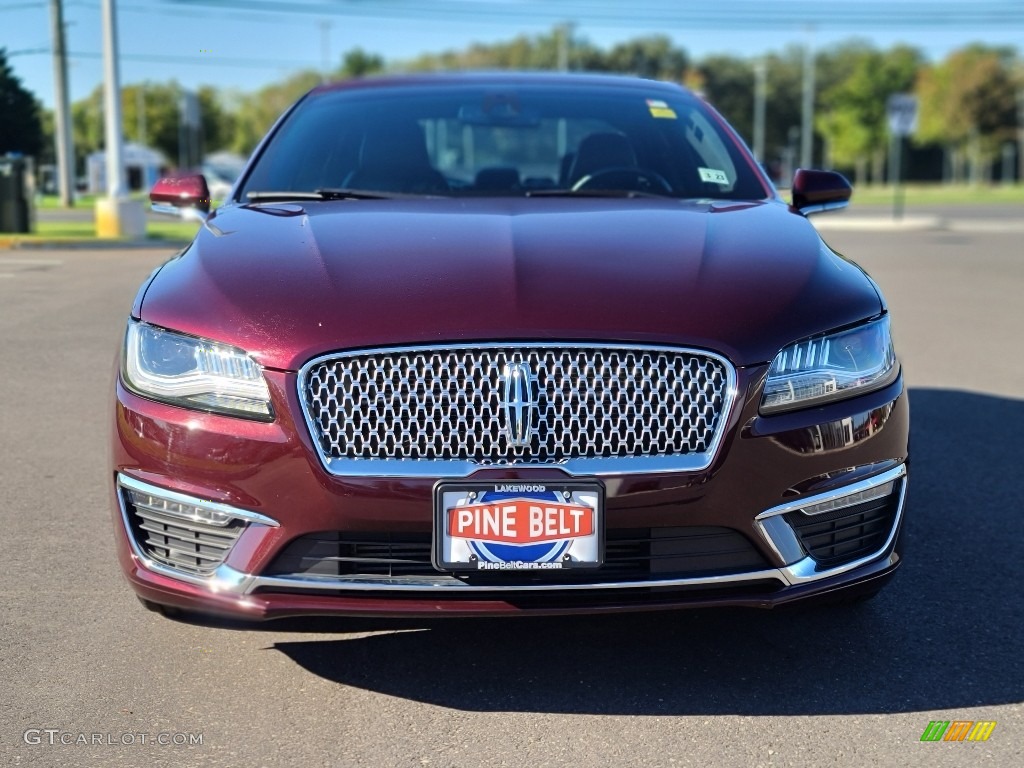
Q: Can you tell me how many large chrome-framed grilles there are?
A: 1